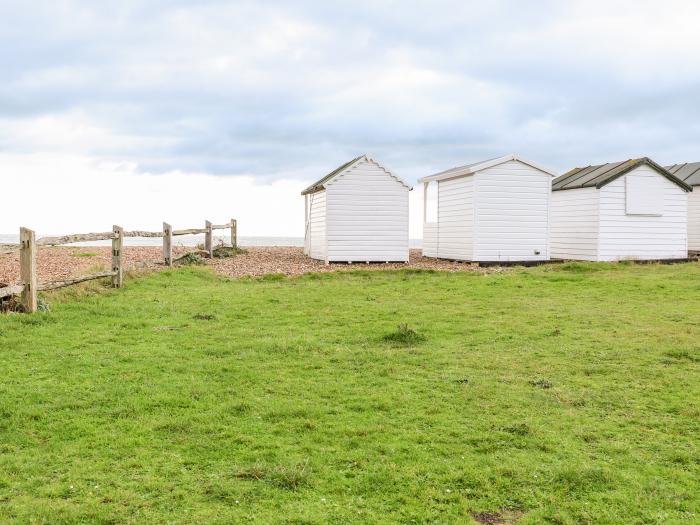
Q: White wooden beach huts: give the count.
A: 4